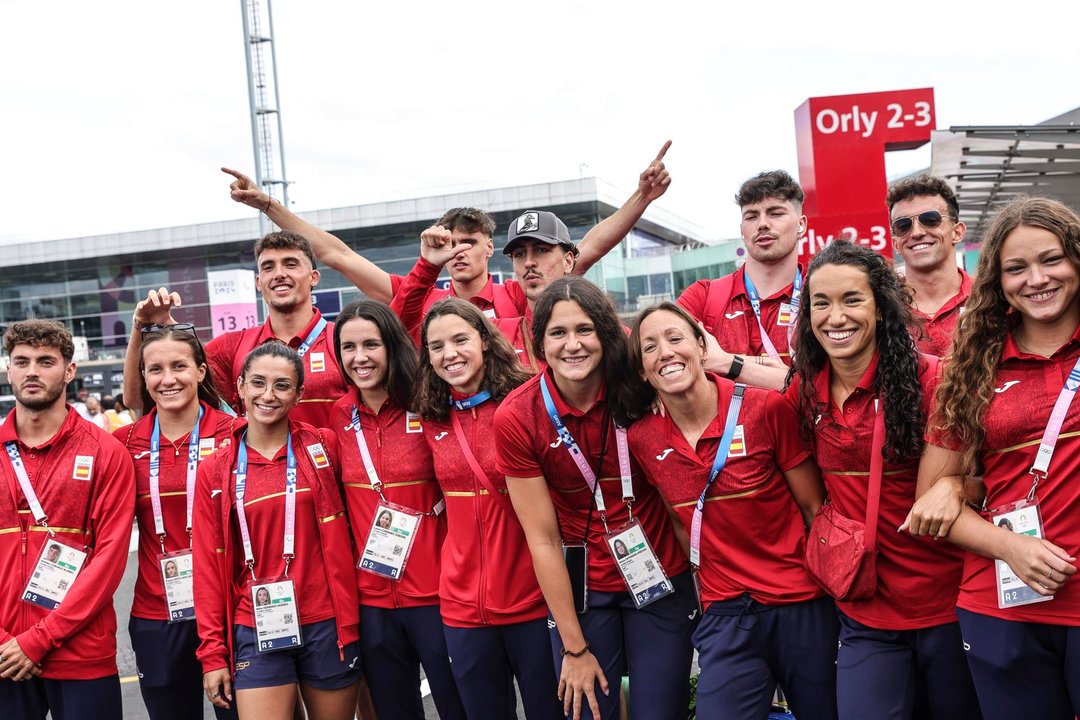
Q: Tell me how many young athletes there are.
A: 14